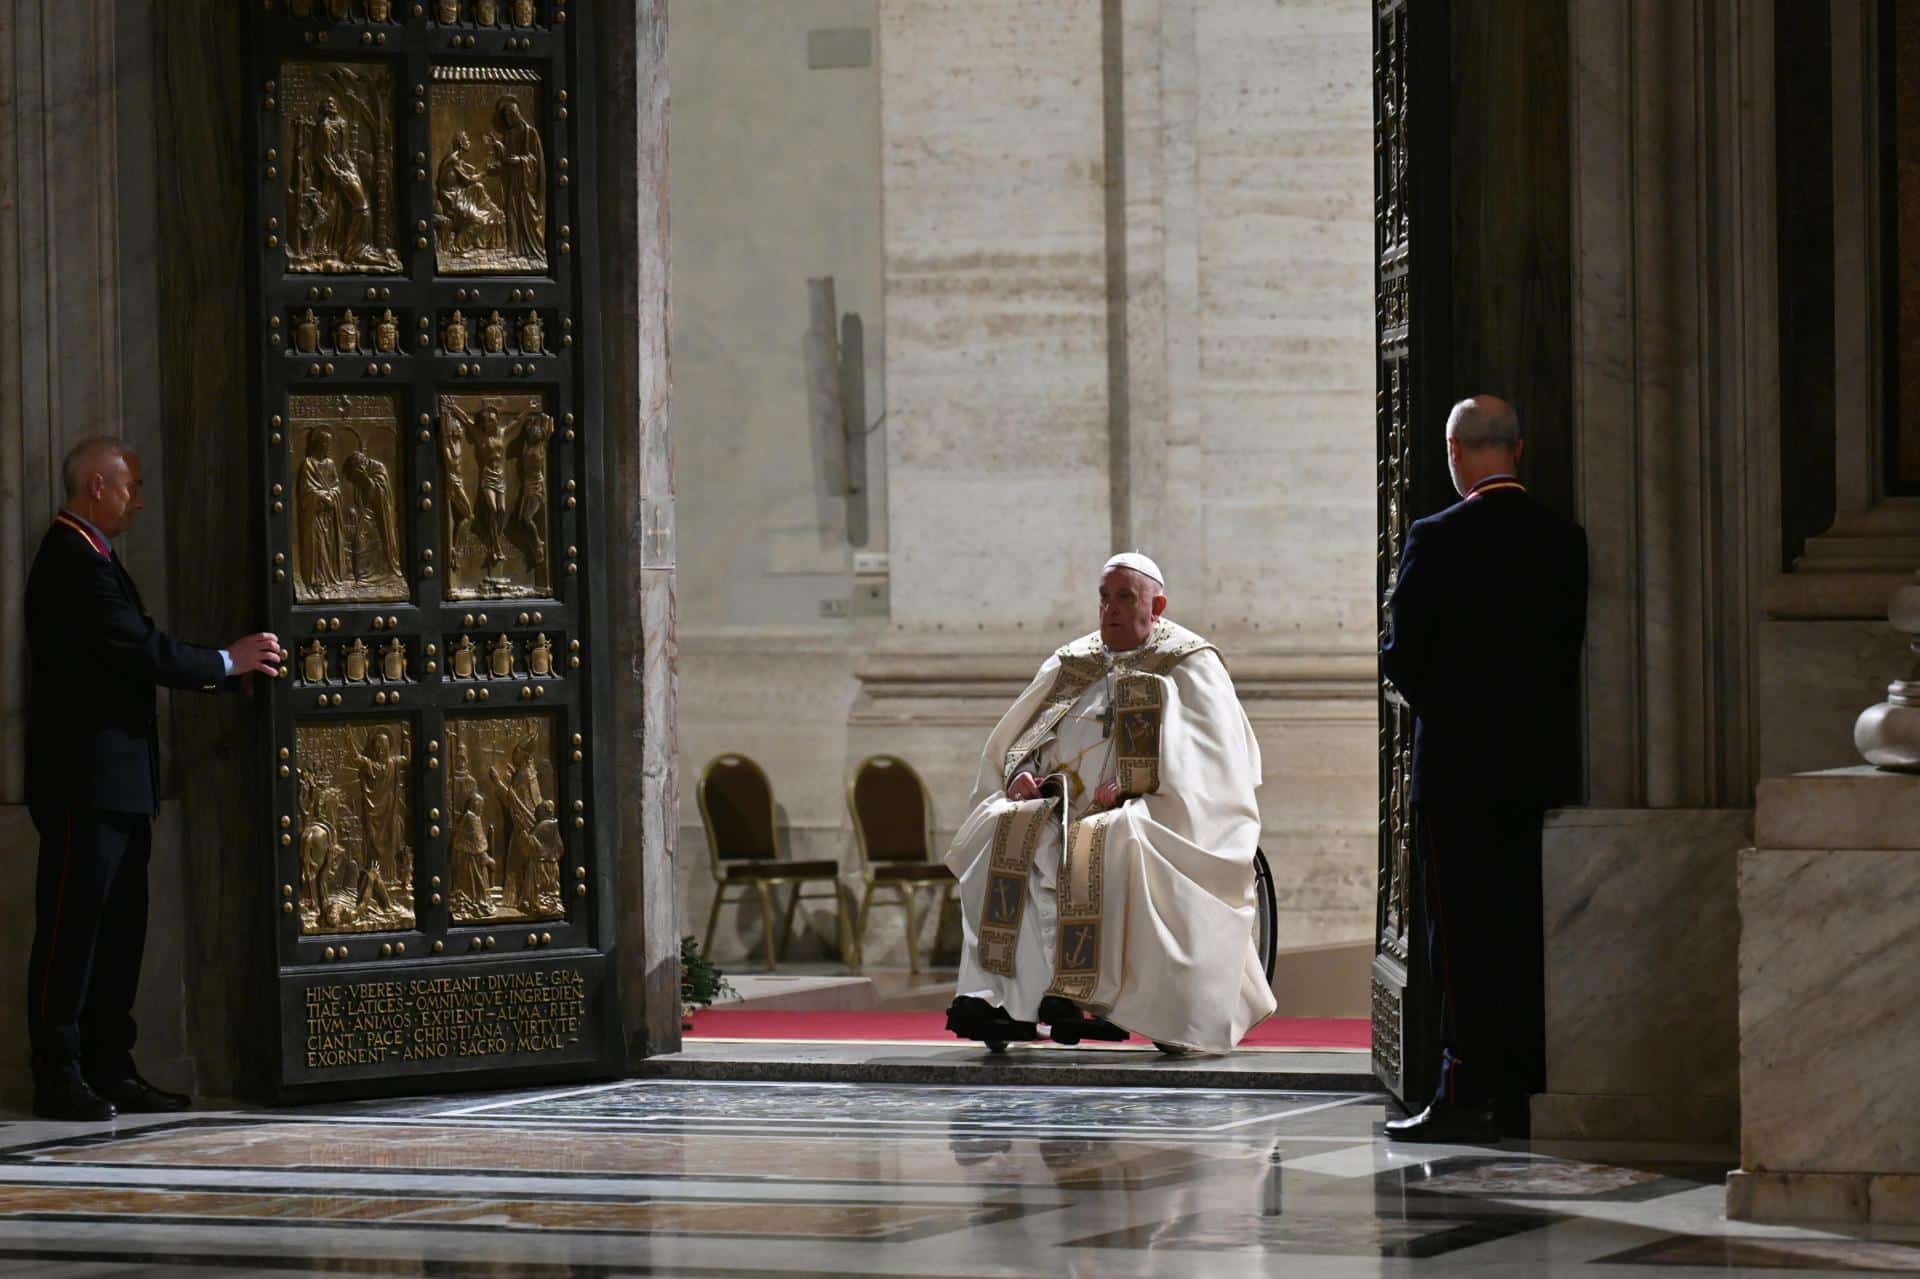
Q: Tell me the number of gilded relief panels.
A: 6